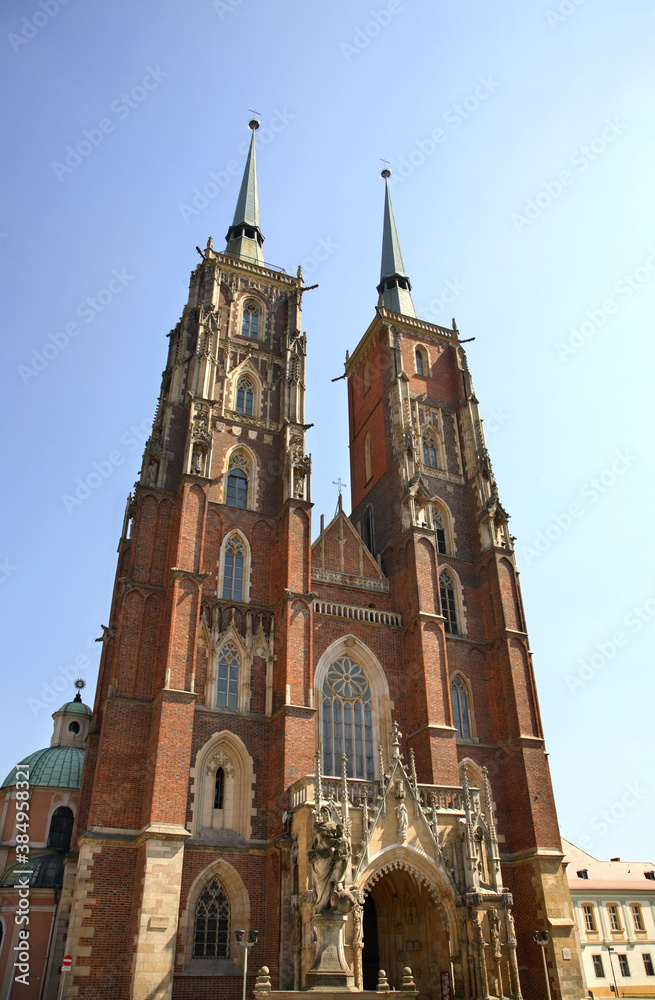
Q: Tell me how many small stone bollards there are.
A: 3